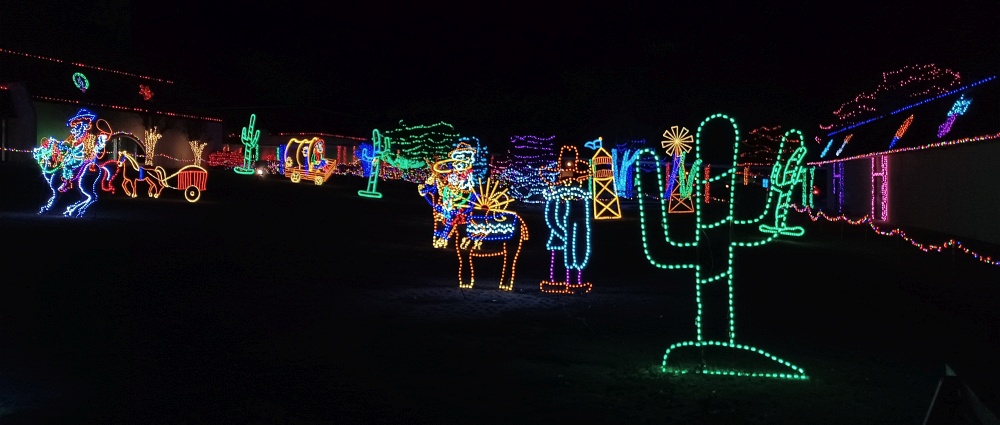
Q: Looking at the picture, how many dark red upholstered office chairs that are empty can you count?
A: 0